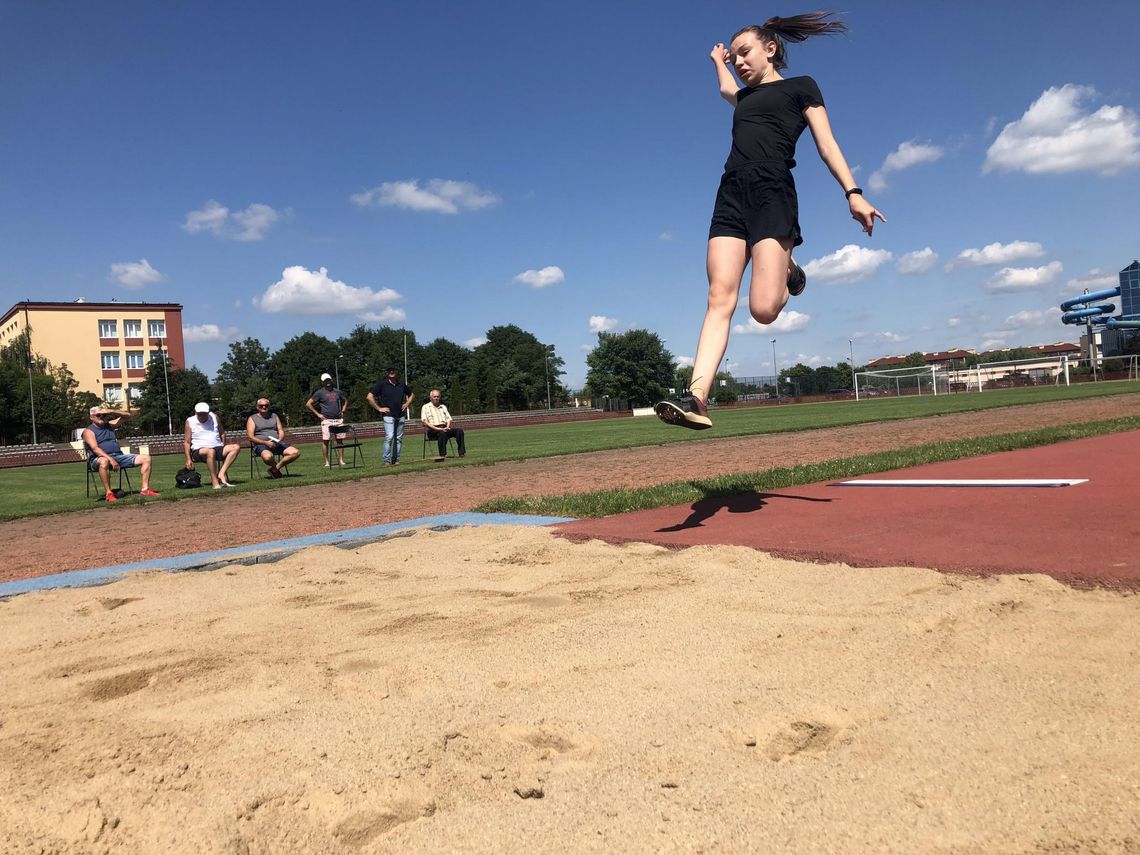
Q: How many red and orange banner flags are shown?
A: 0